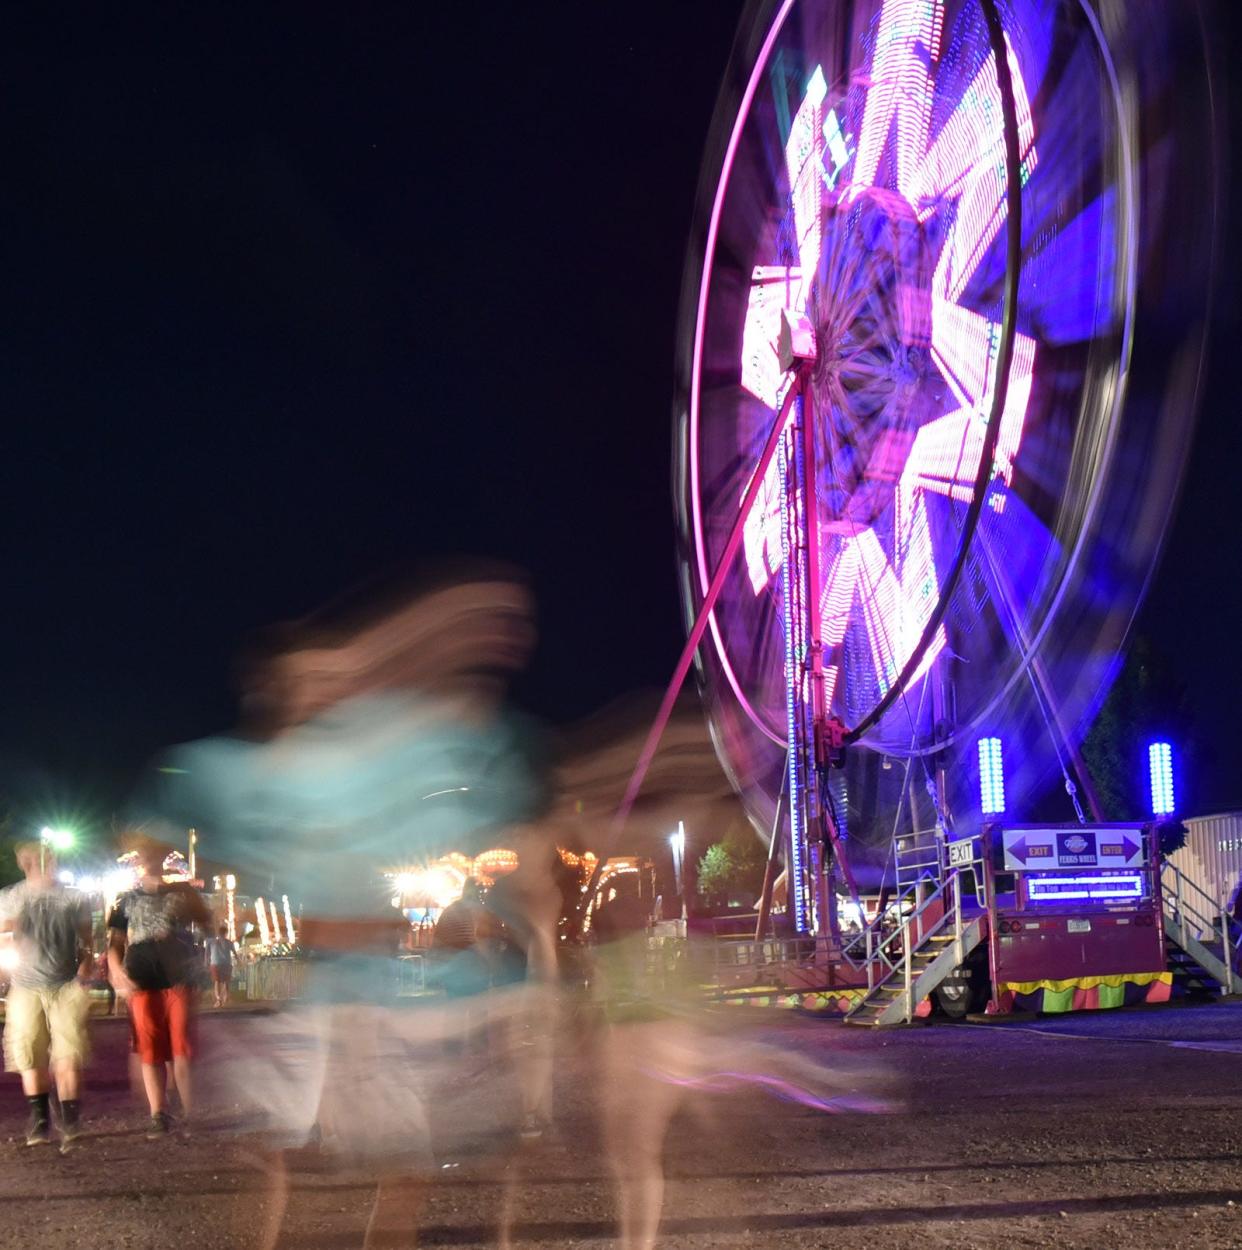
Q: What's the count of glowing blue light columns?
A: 2